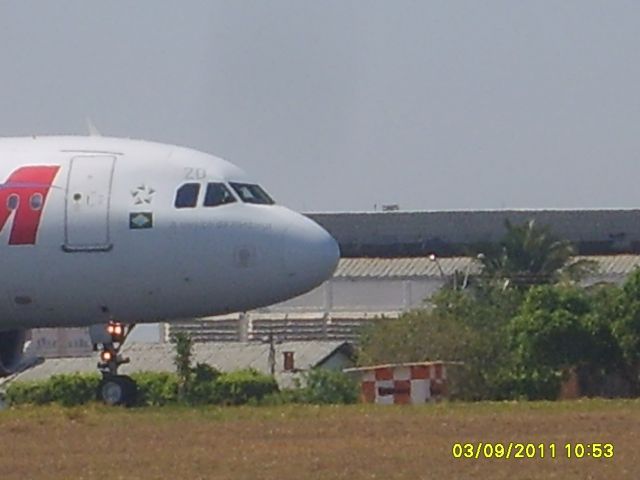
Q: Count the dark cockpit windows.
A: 3